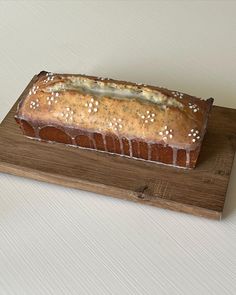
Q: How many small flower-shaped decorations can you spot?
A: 12